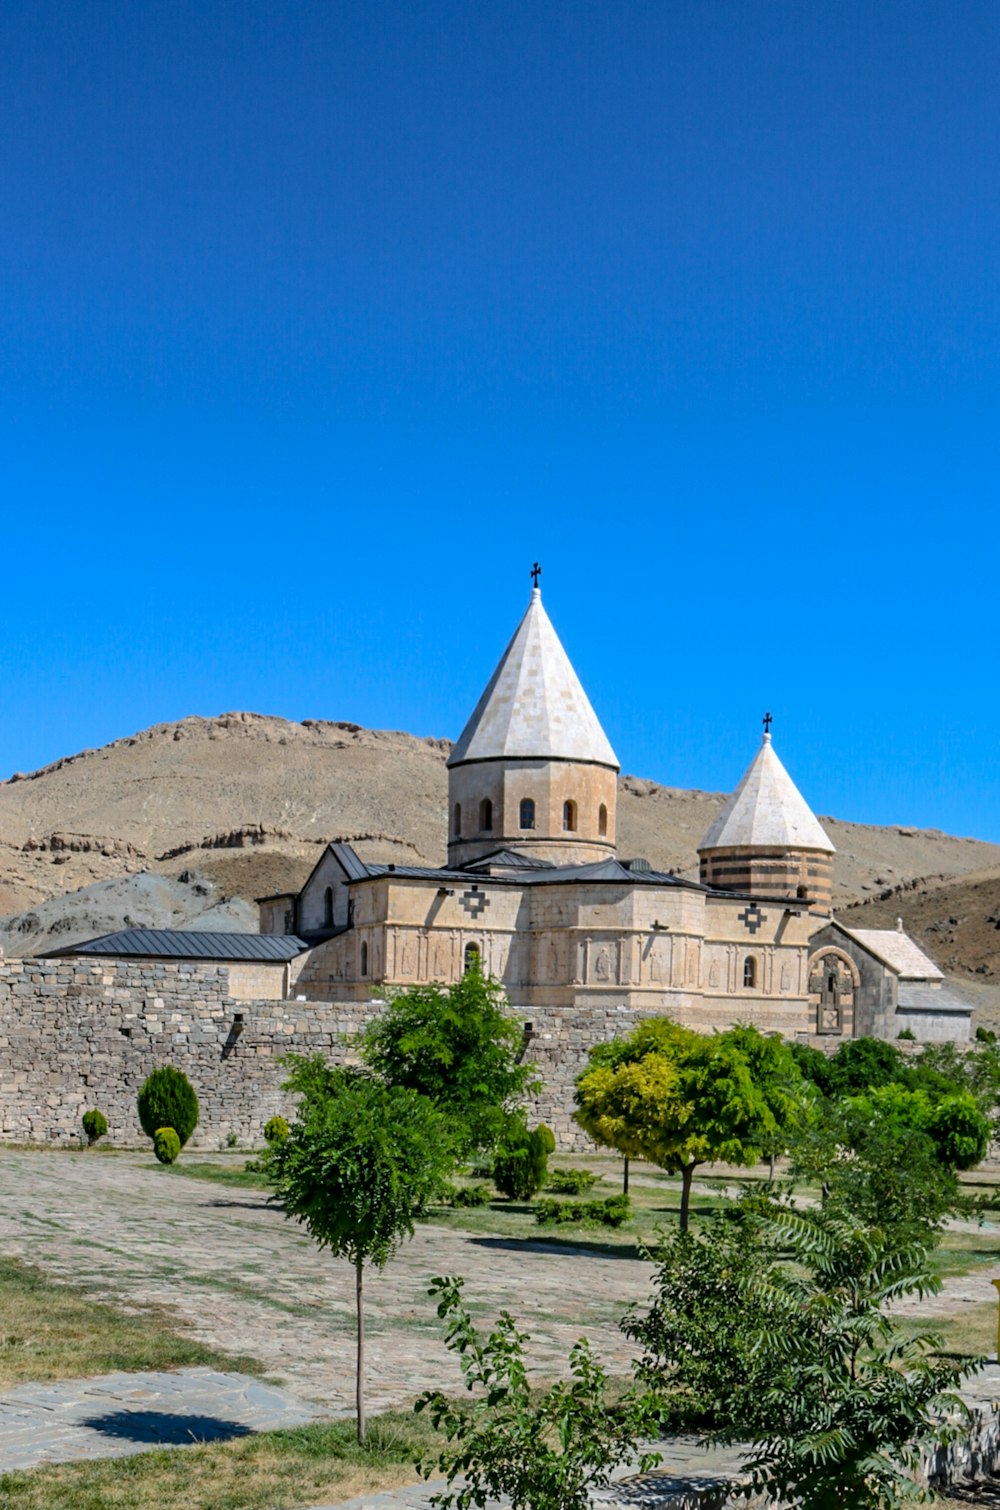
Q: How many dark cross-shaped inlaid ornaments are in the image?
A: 2